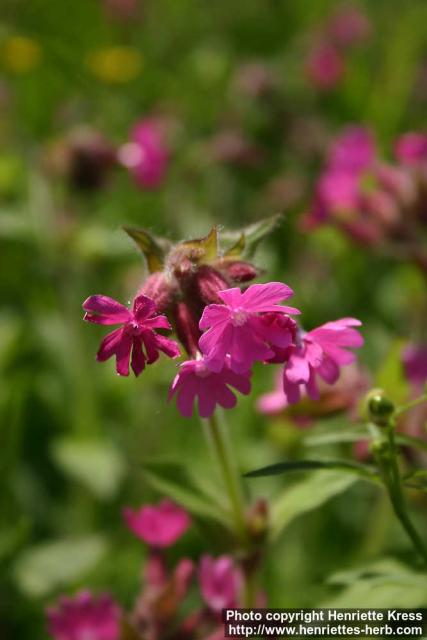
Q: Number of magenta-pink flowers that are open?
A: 4